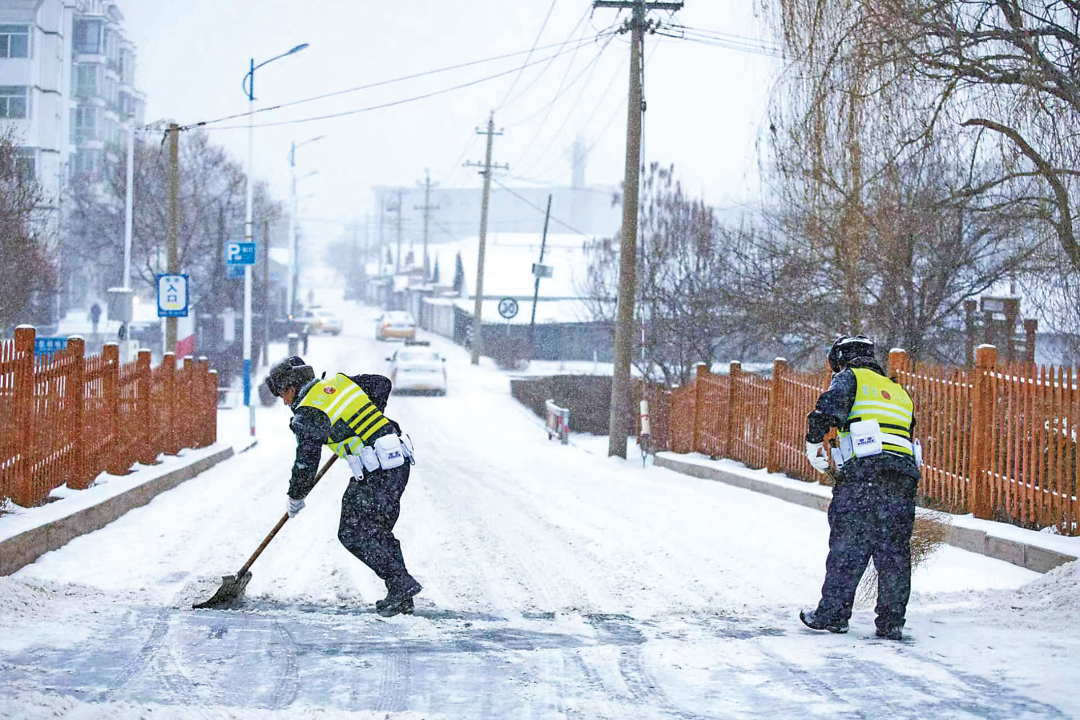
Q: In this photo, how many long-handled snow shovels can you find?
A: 1